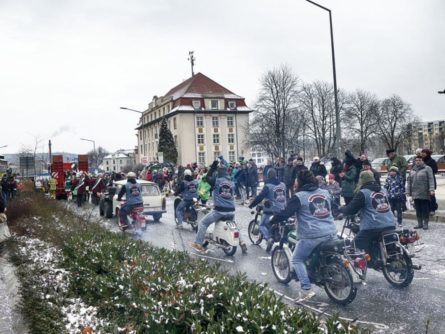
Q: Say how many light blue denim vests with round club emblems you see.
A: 6